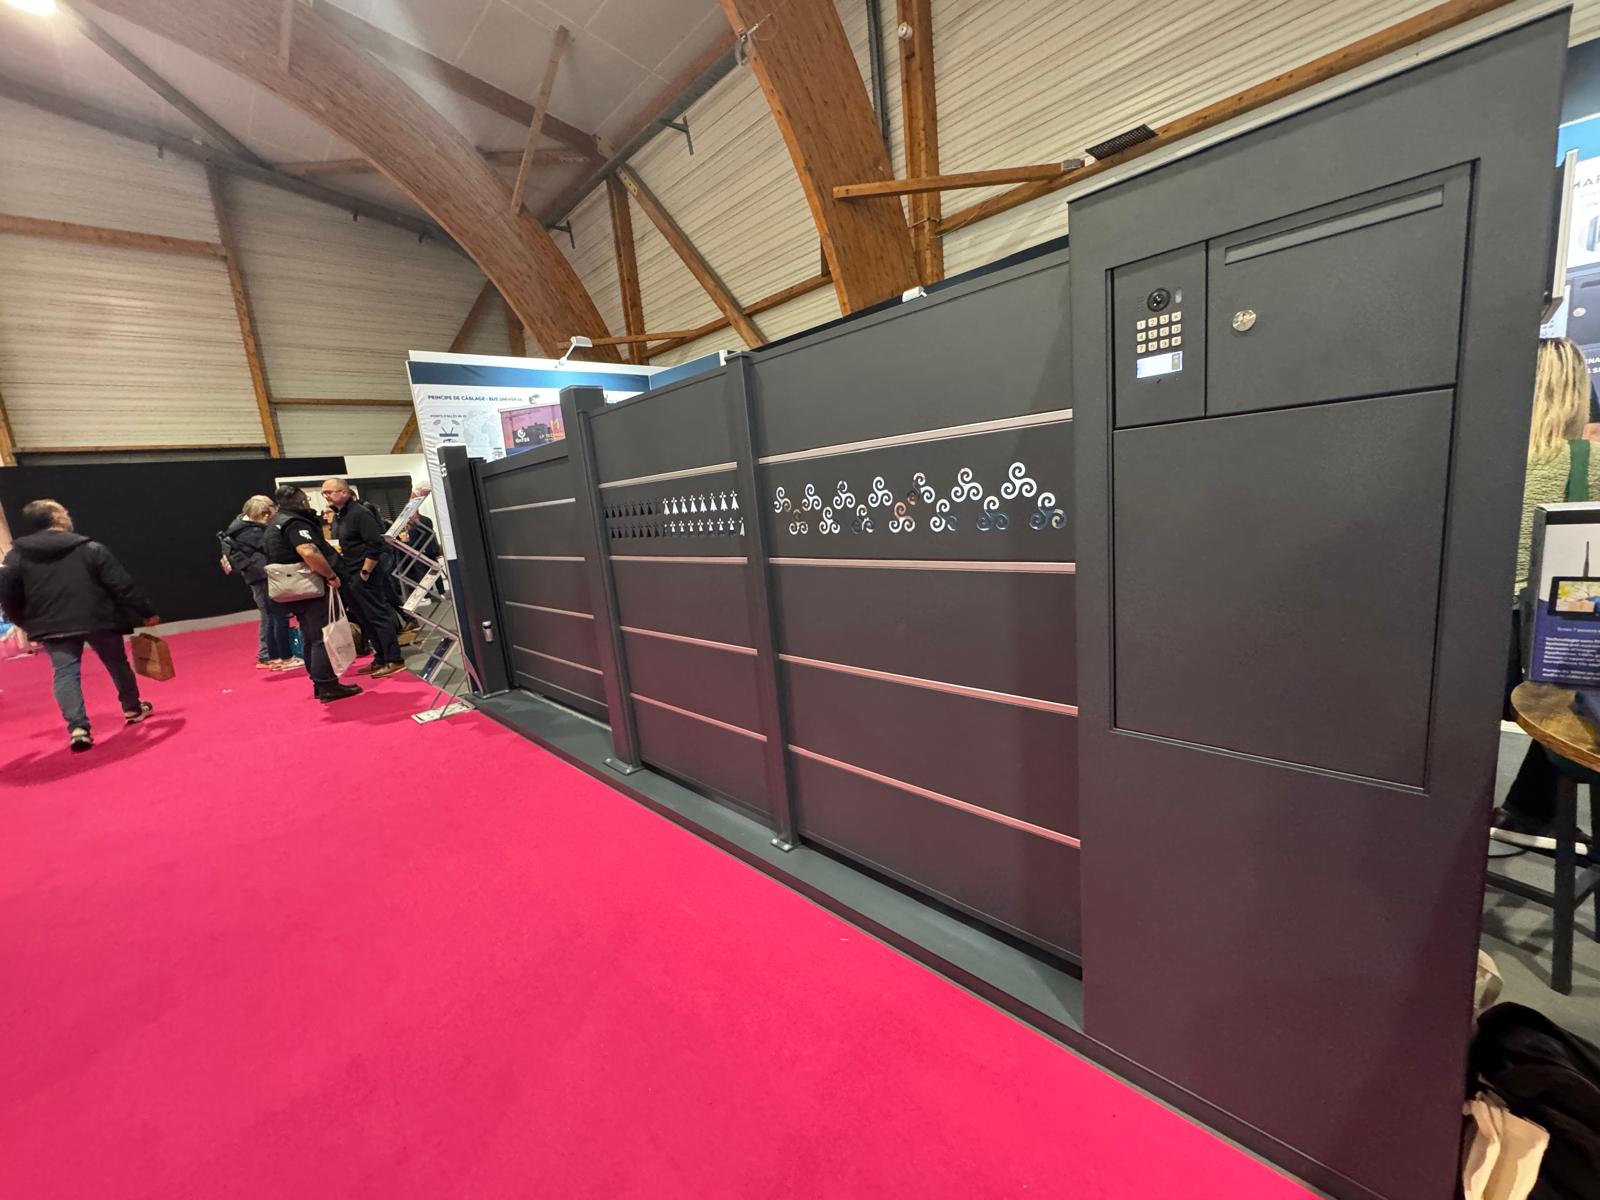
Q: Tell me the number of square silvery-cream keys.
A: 12